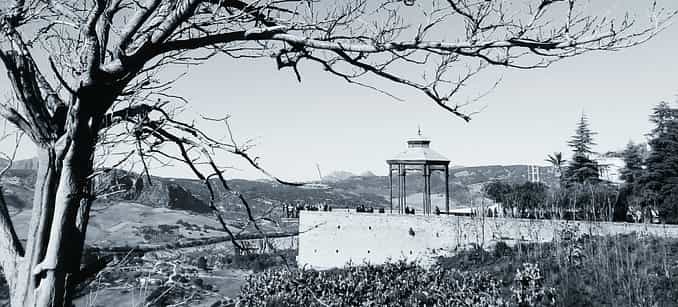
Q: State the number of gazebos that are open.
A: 1